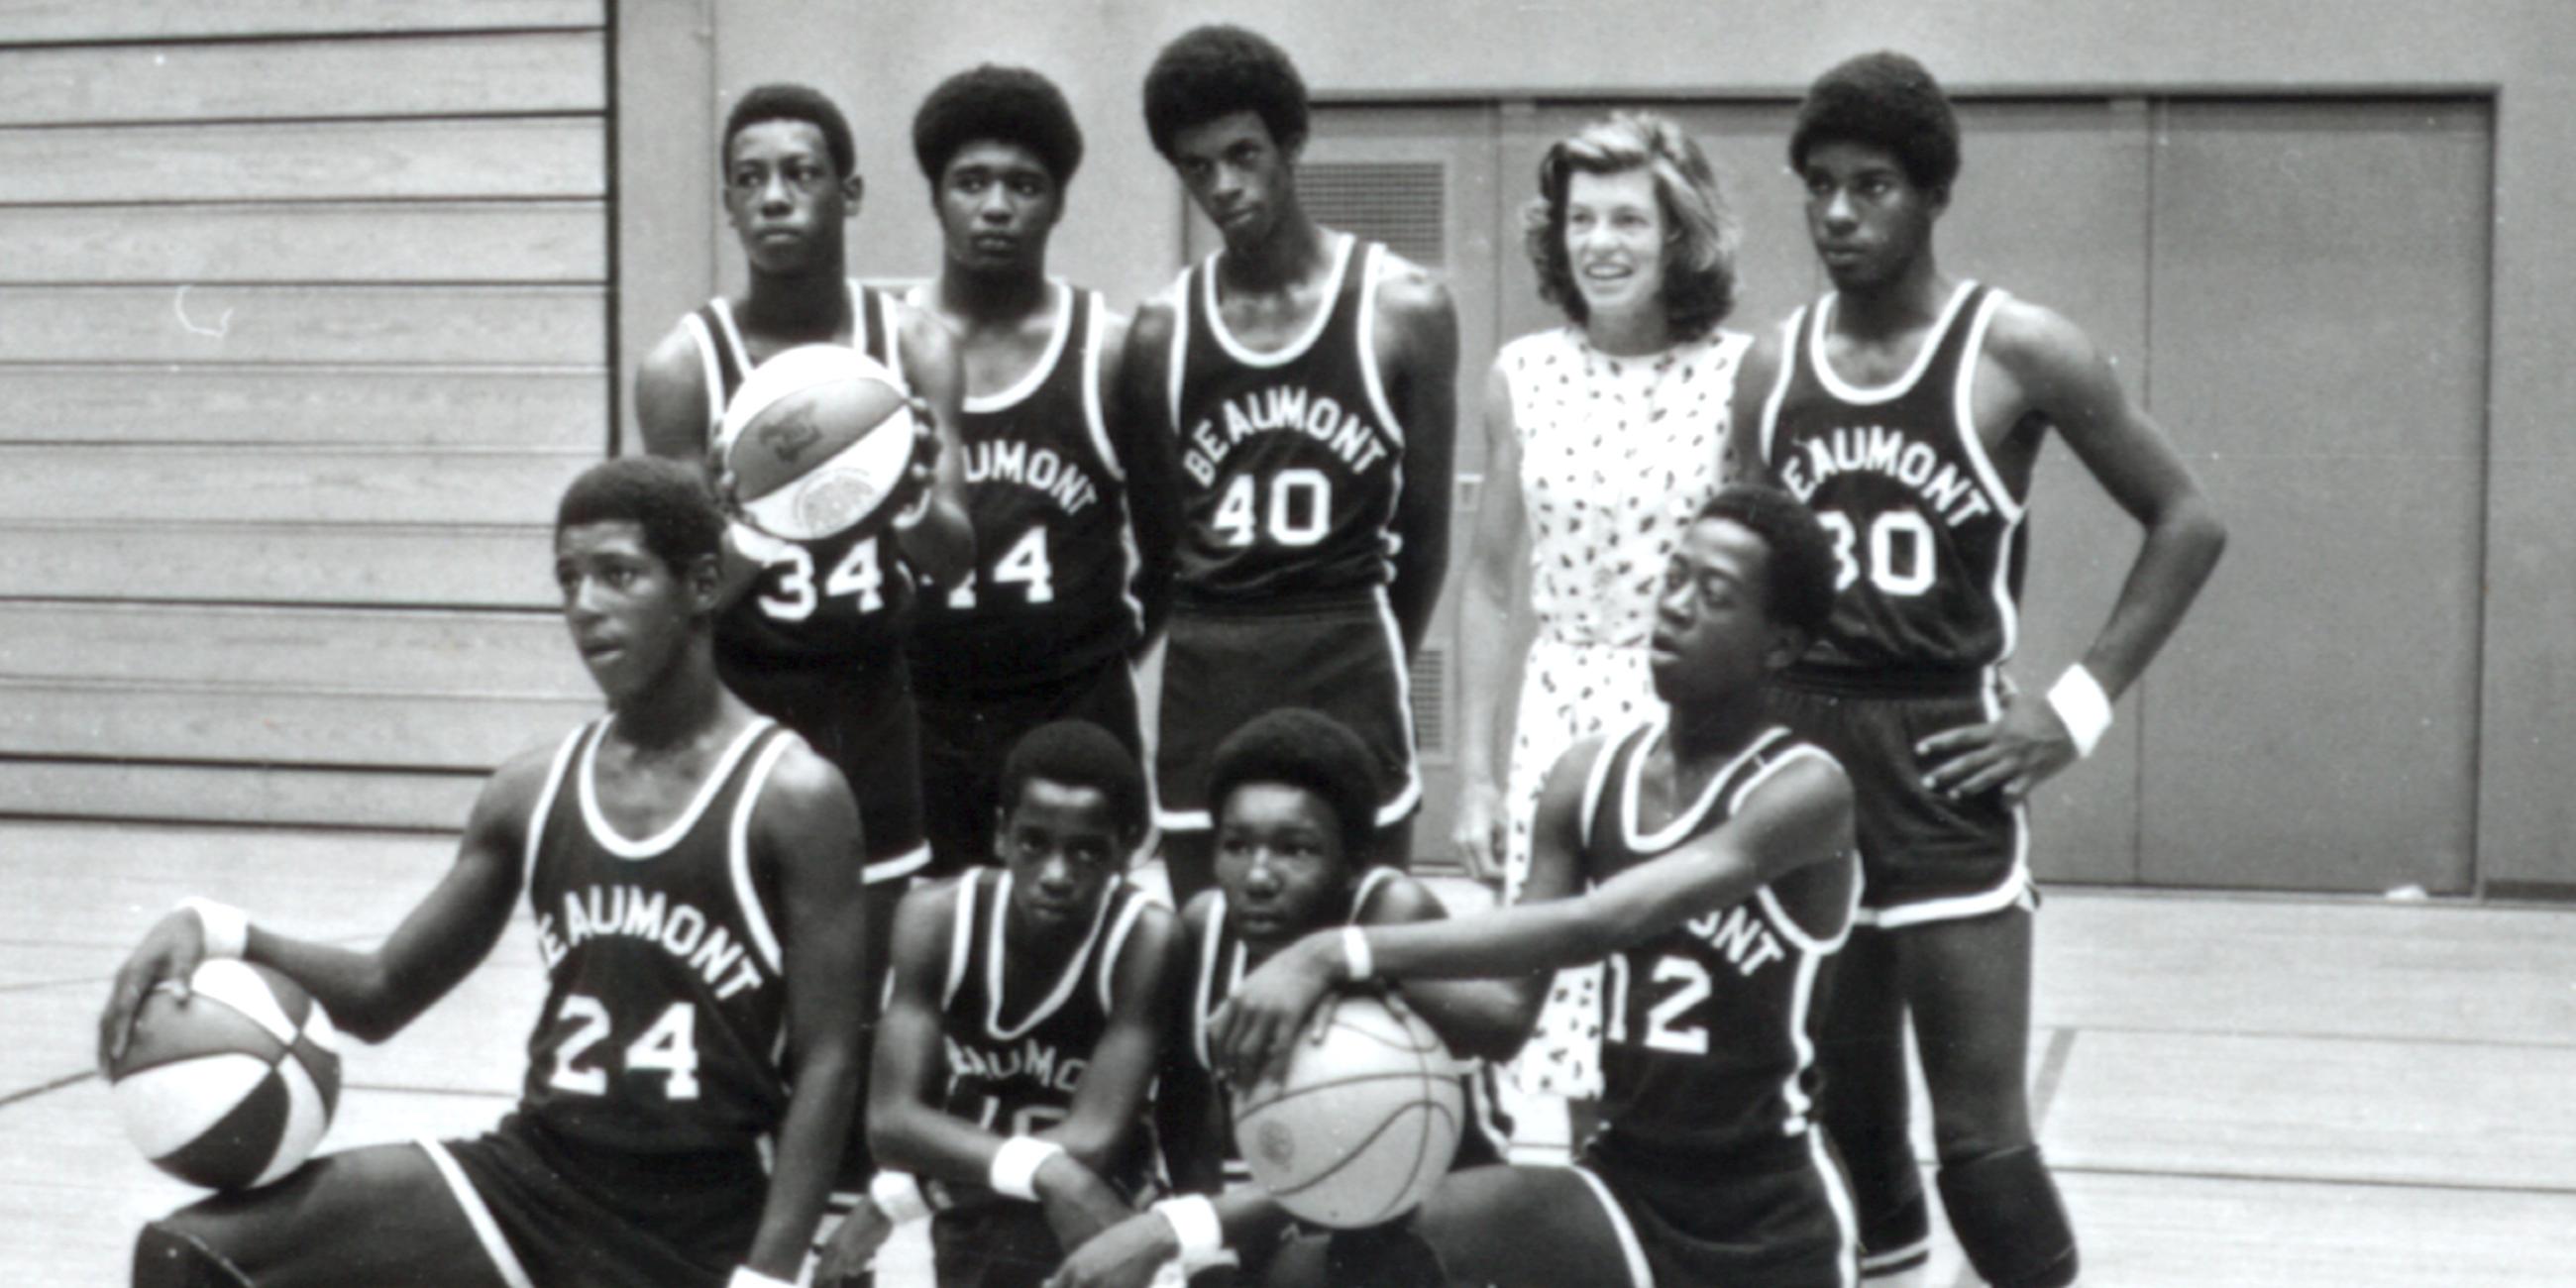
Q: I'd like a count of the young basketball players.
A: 8